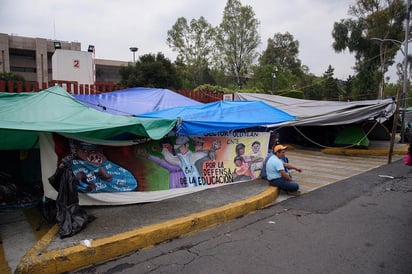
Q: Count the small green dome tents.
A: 1